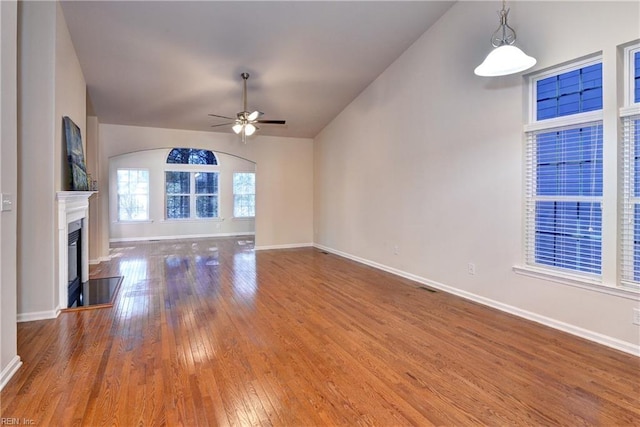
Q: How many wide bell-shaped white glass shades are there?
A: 1